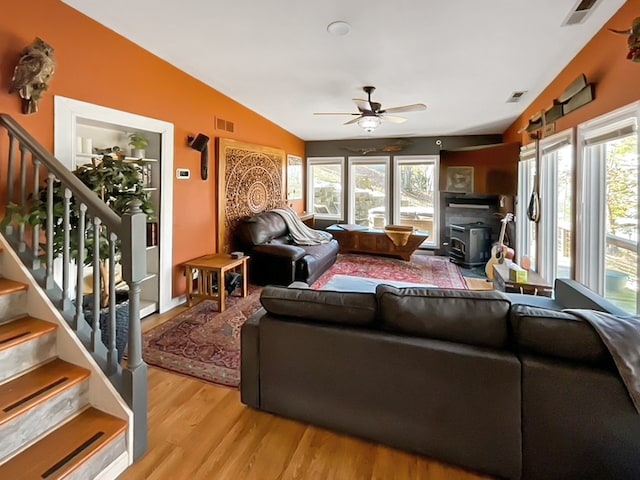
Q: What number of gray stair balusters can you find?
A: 8